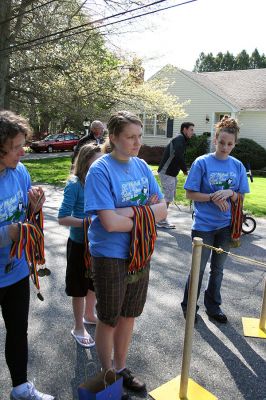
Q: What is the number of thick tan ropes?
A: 1